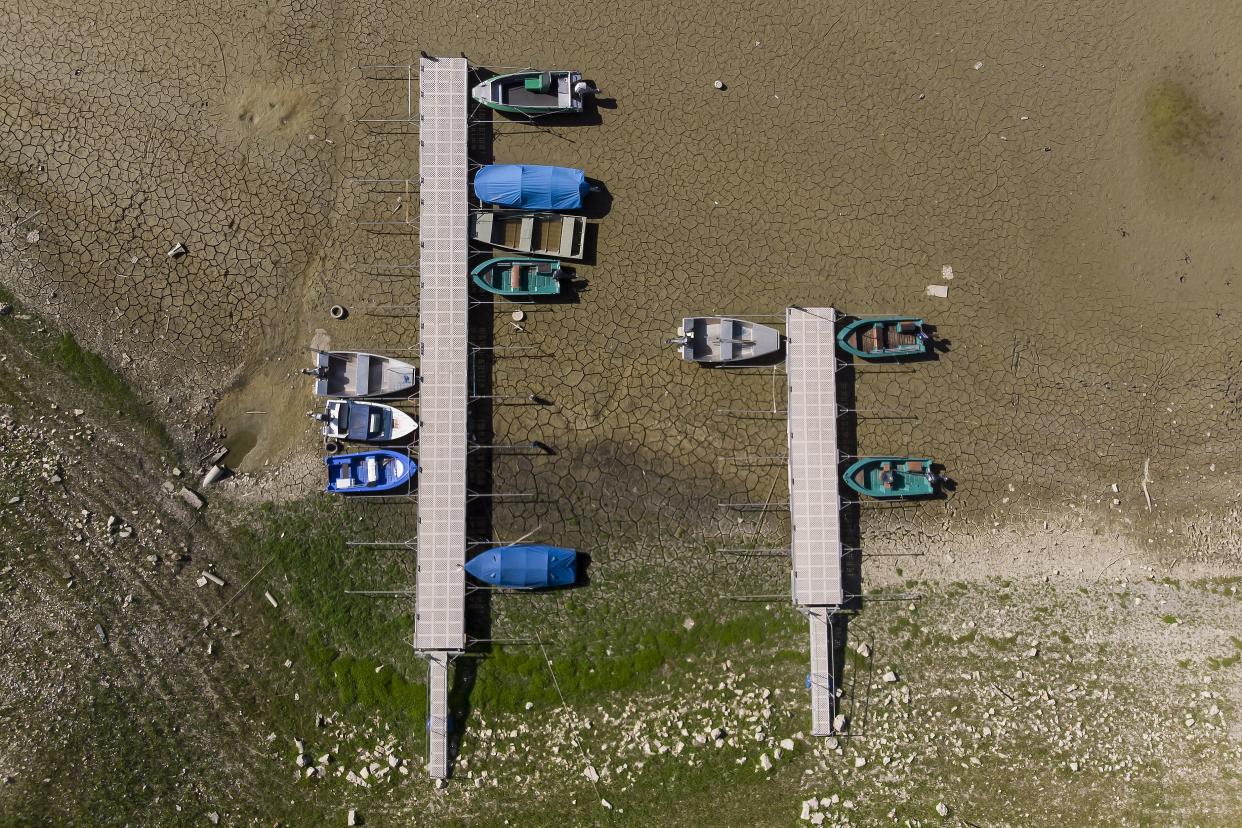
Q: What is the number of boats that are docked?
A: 11